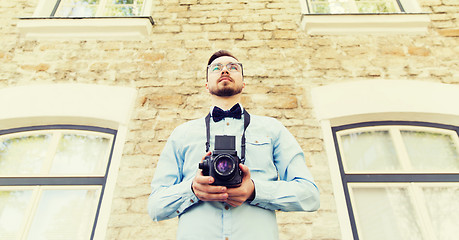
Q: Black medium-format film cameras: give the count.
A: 1